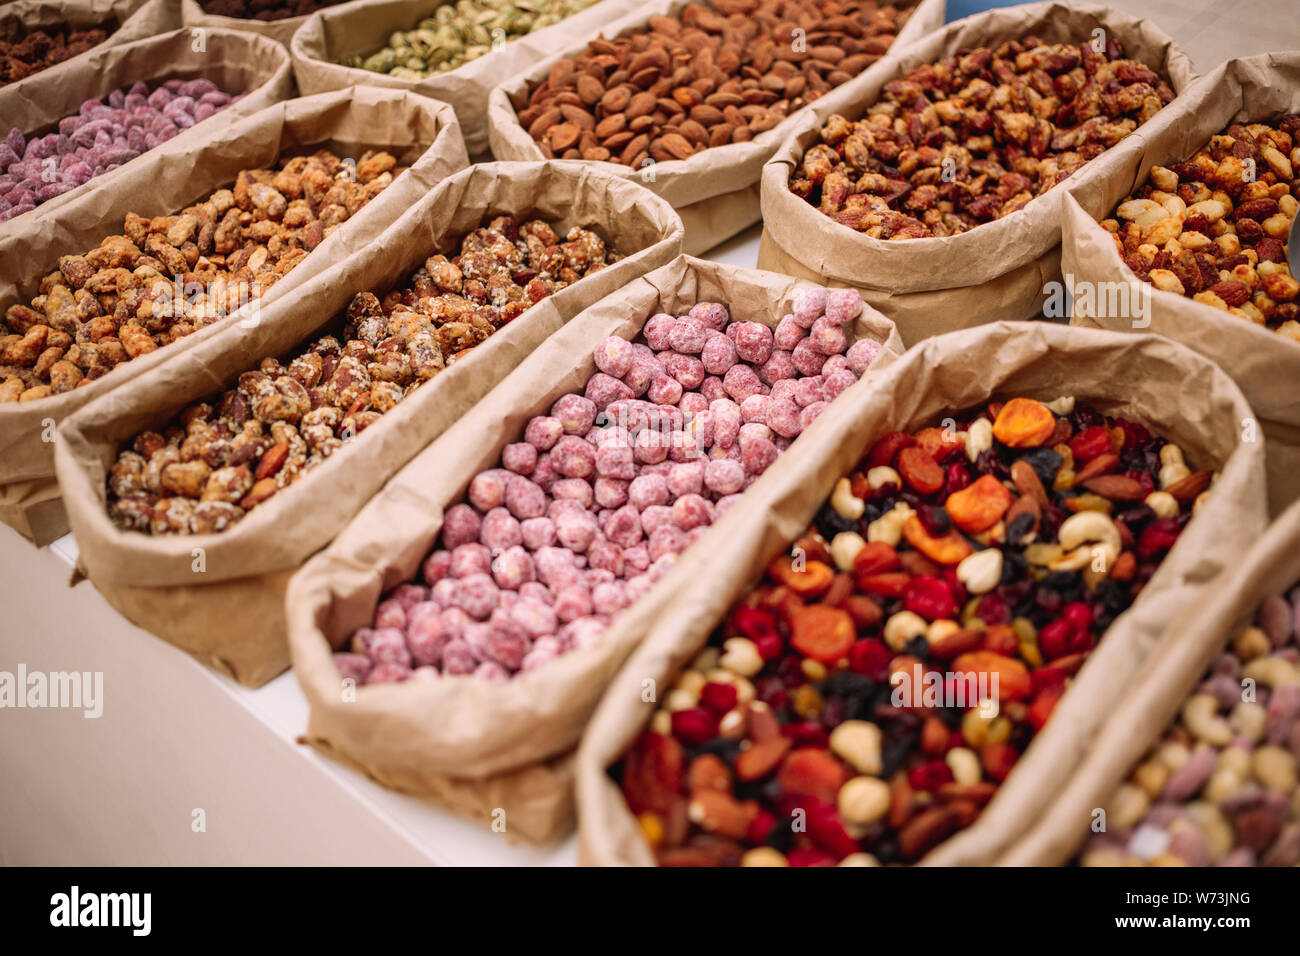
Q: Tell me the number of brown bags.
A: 12